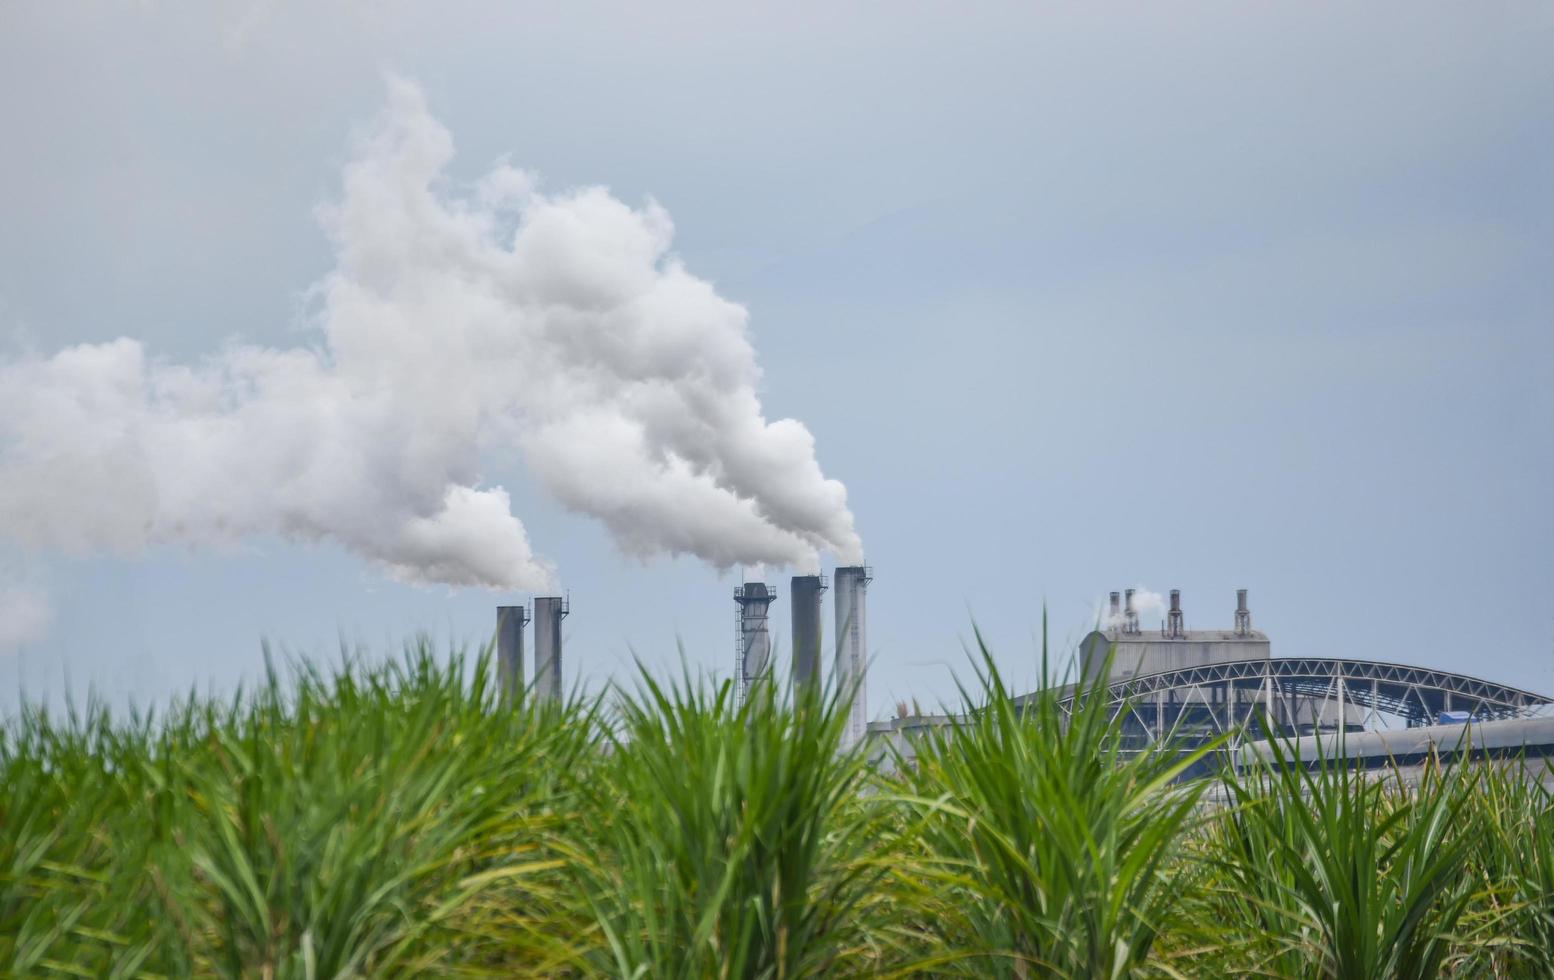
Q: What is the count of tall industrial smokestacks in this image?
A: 5